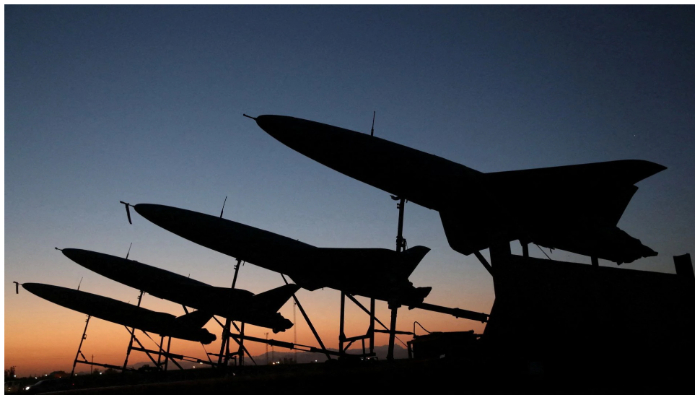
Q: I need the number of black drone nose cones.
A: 4